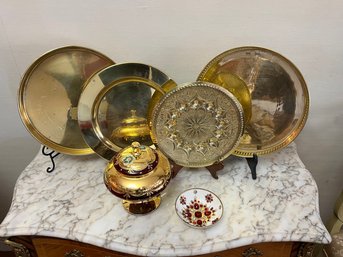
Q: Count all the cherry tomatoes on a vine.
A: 0